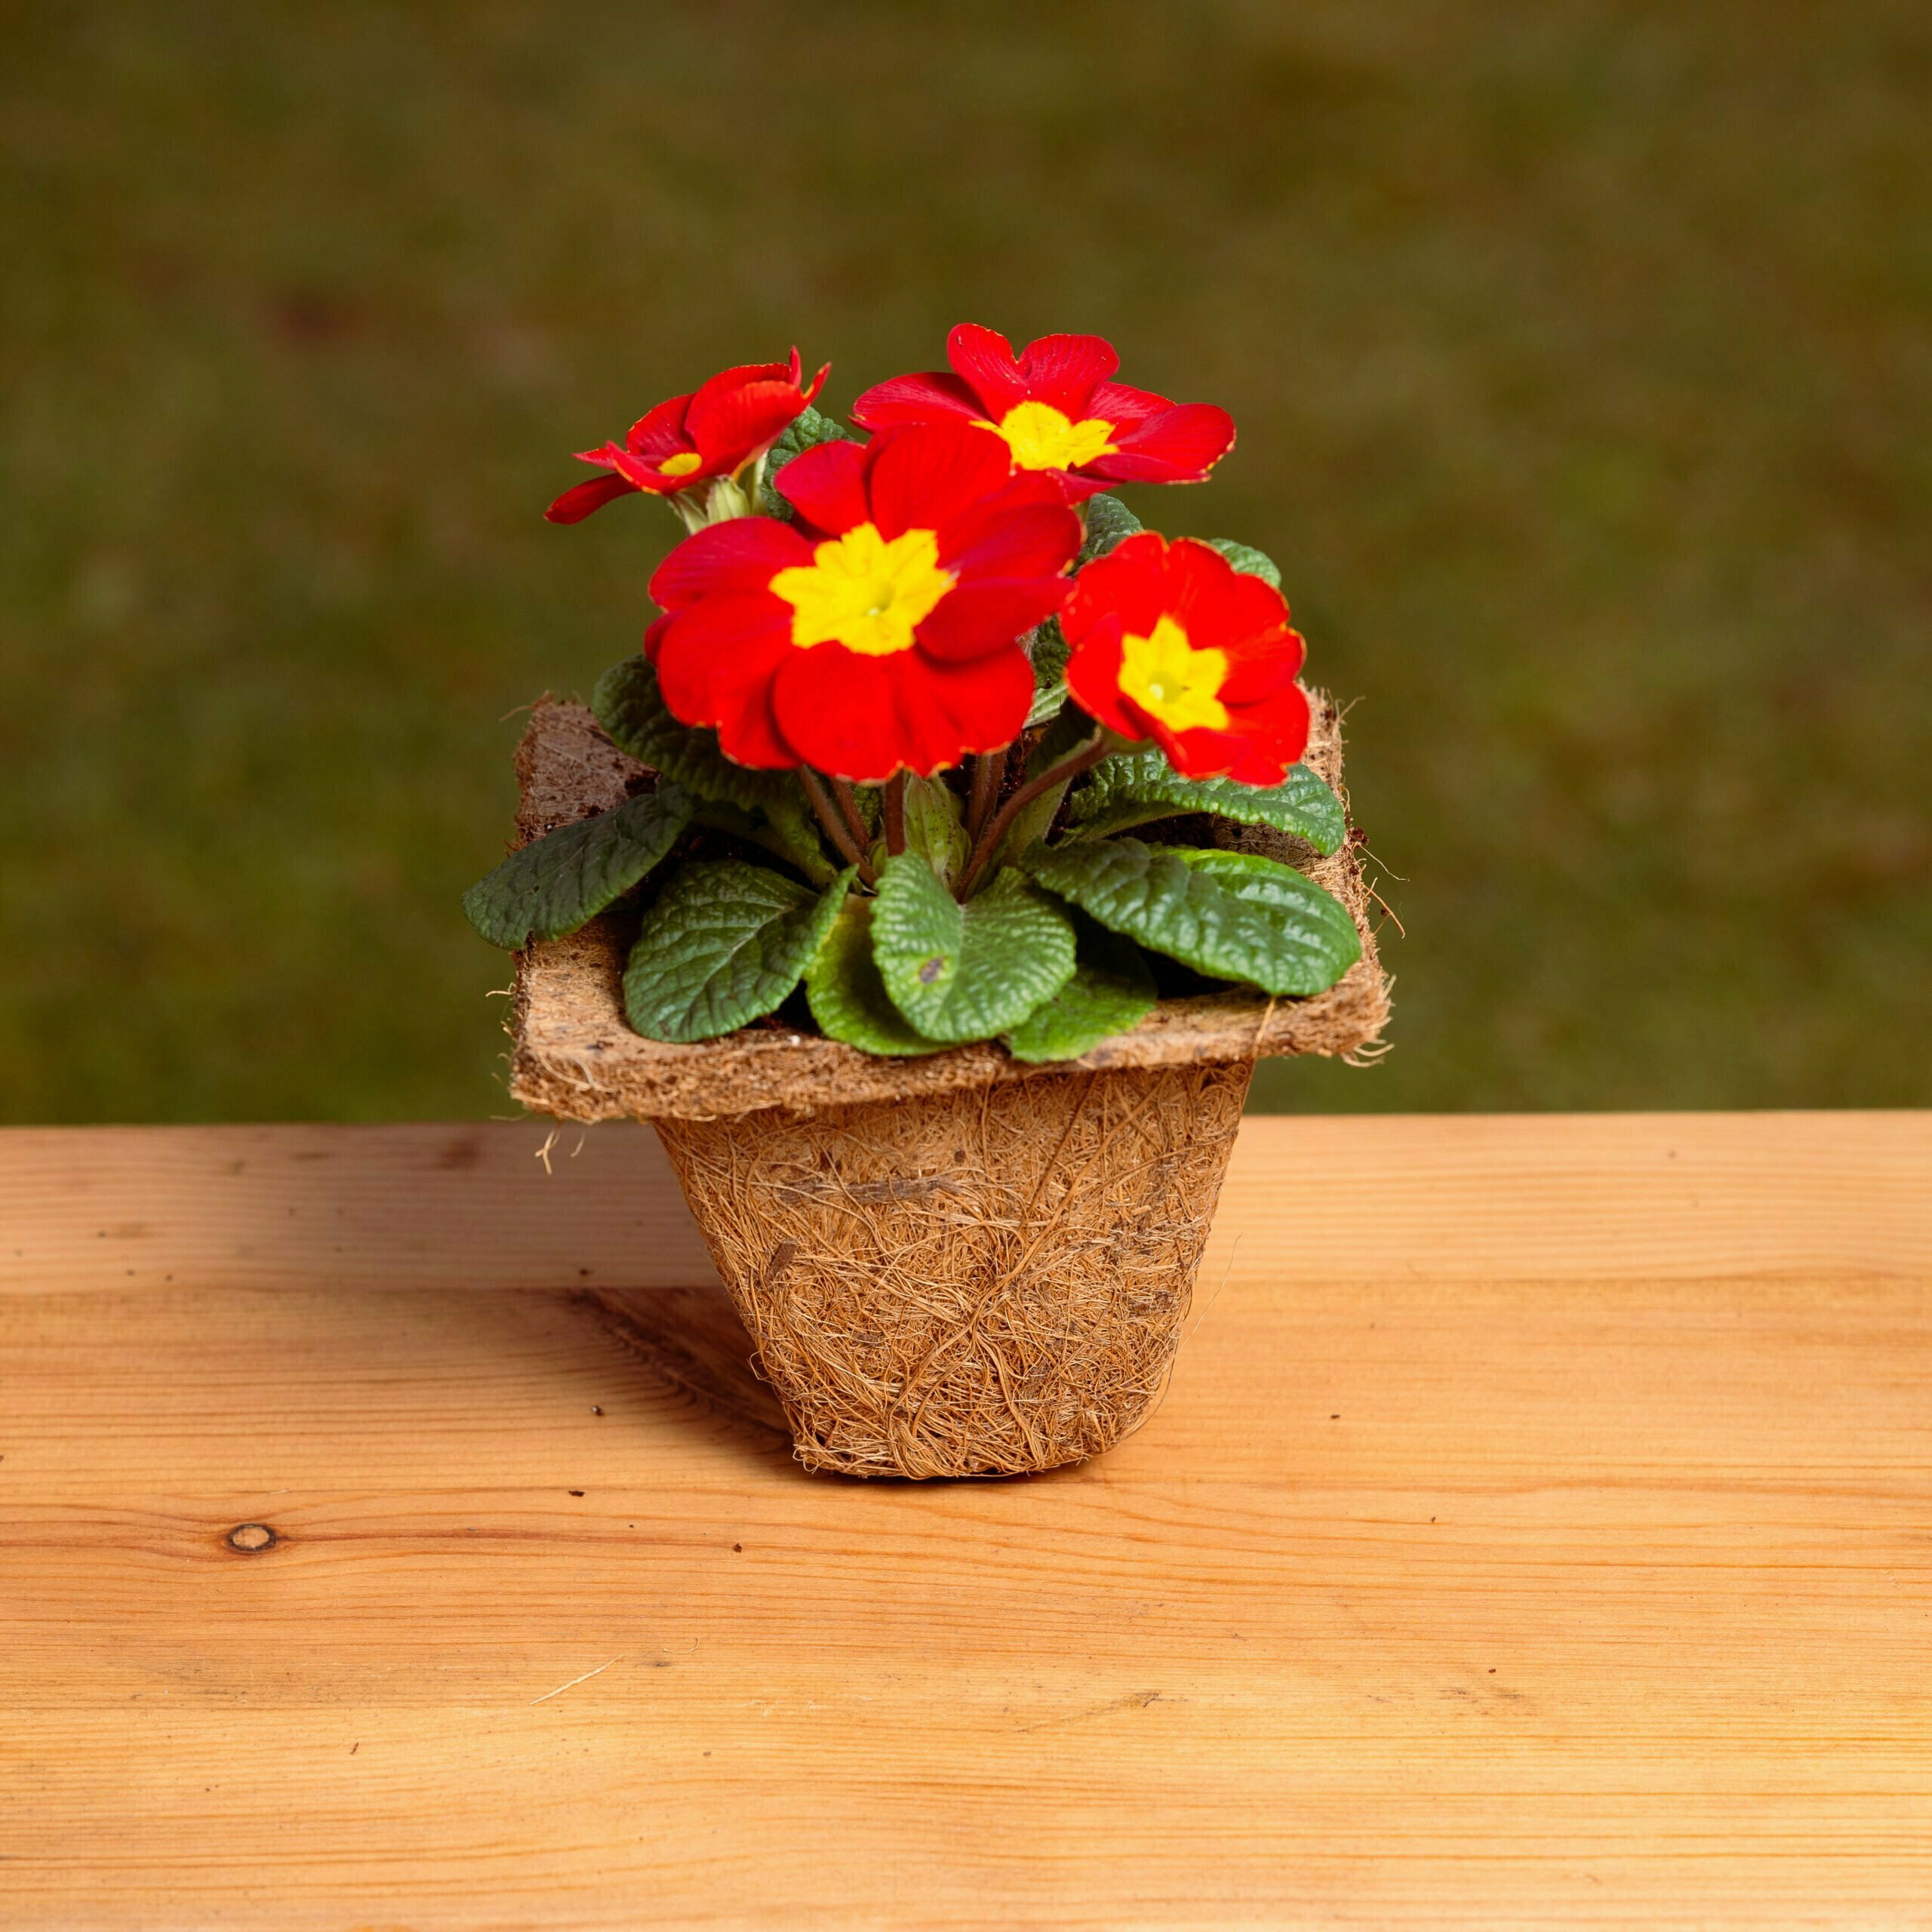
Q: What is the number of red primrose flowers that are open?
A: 4